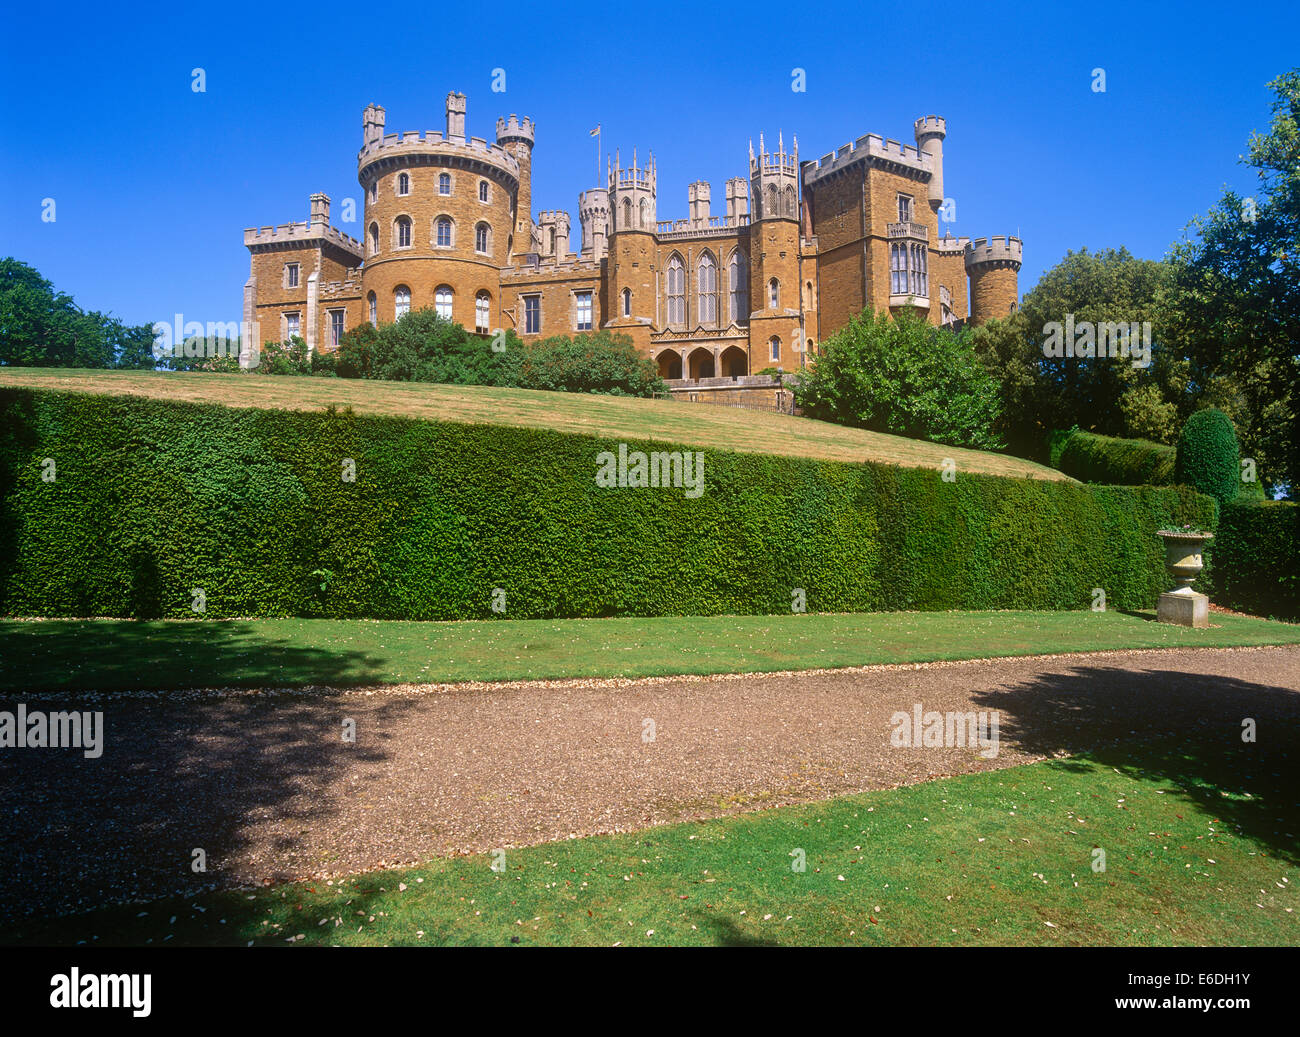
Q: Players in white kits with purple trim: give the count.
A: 0